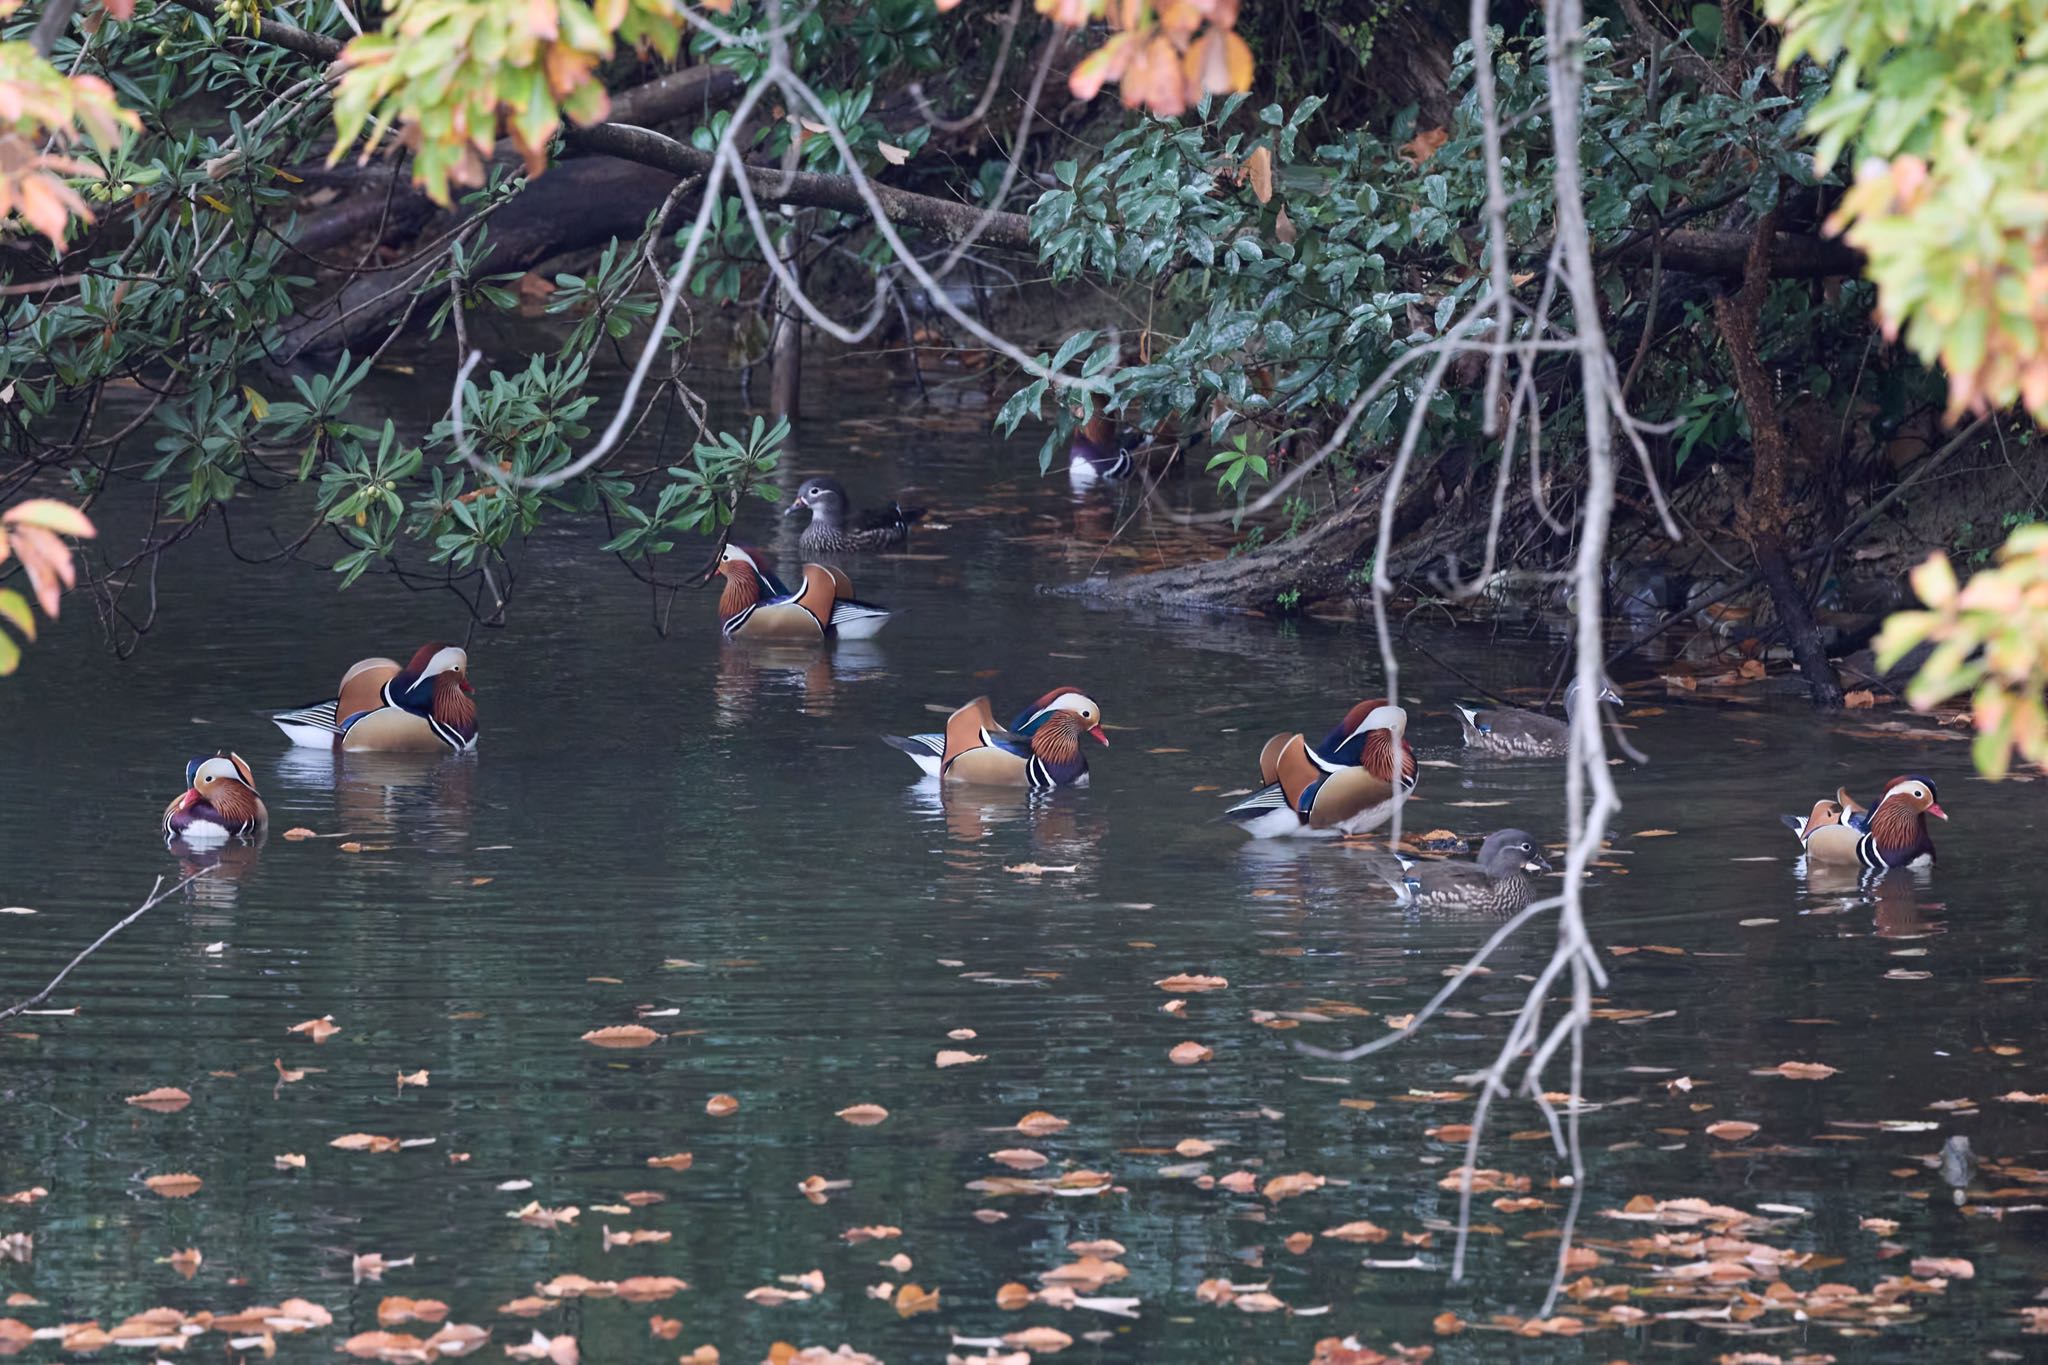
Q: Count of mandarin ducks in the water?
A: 10